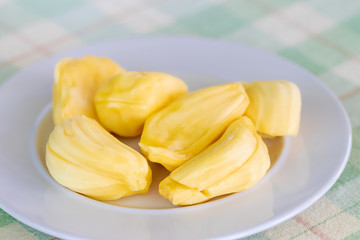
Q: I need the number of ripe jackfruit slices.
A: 6